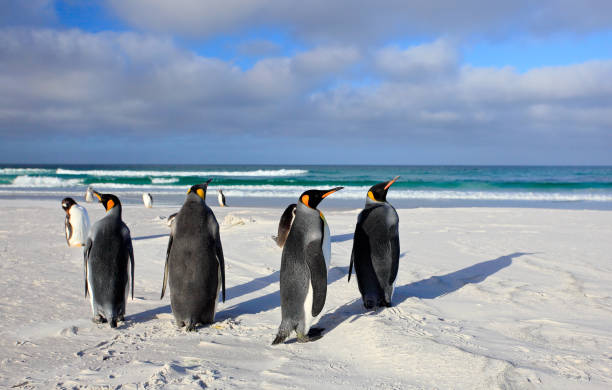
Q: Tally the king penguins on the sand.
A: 4